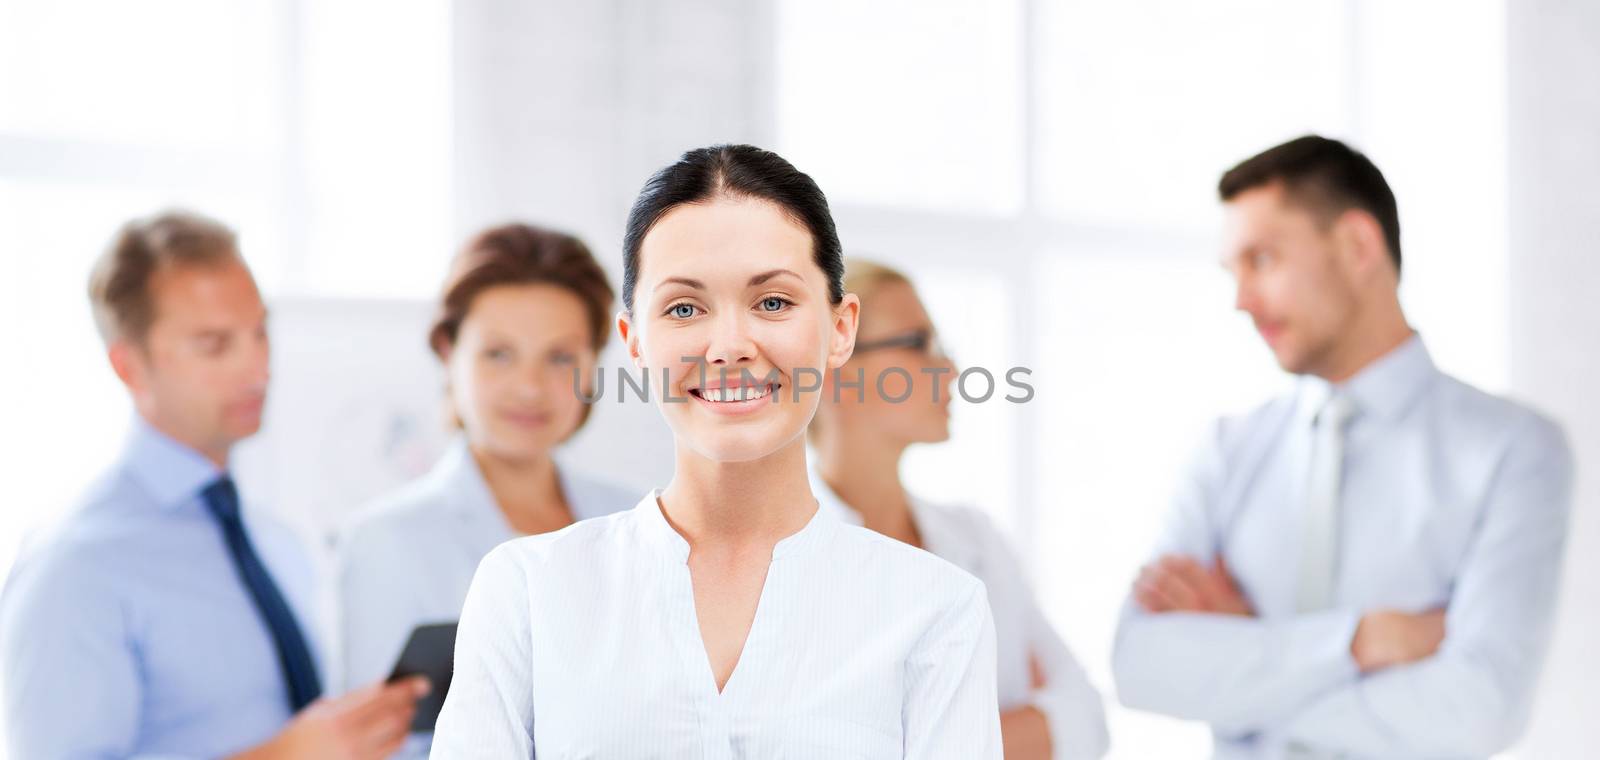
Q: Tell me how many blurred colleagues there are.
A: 4